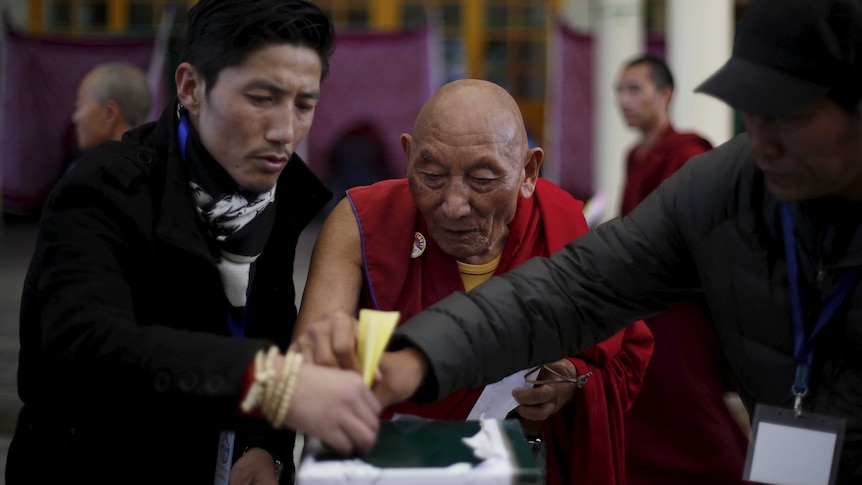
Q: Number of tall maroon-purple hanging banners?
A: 3